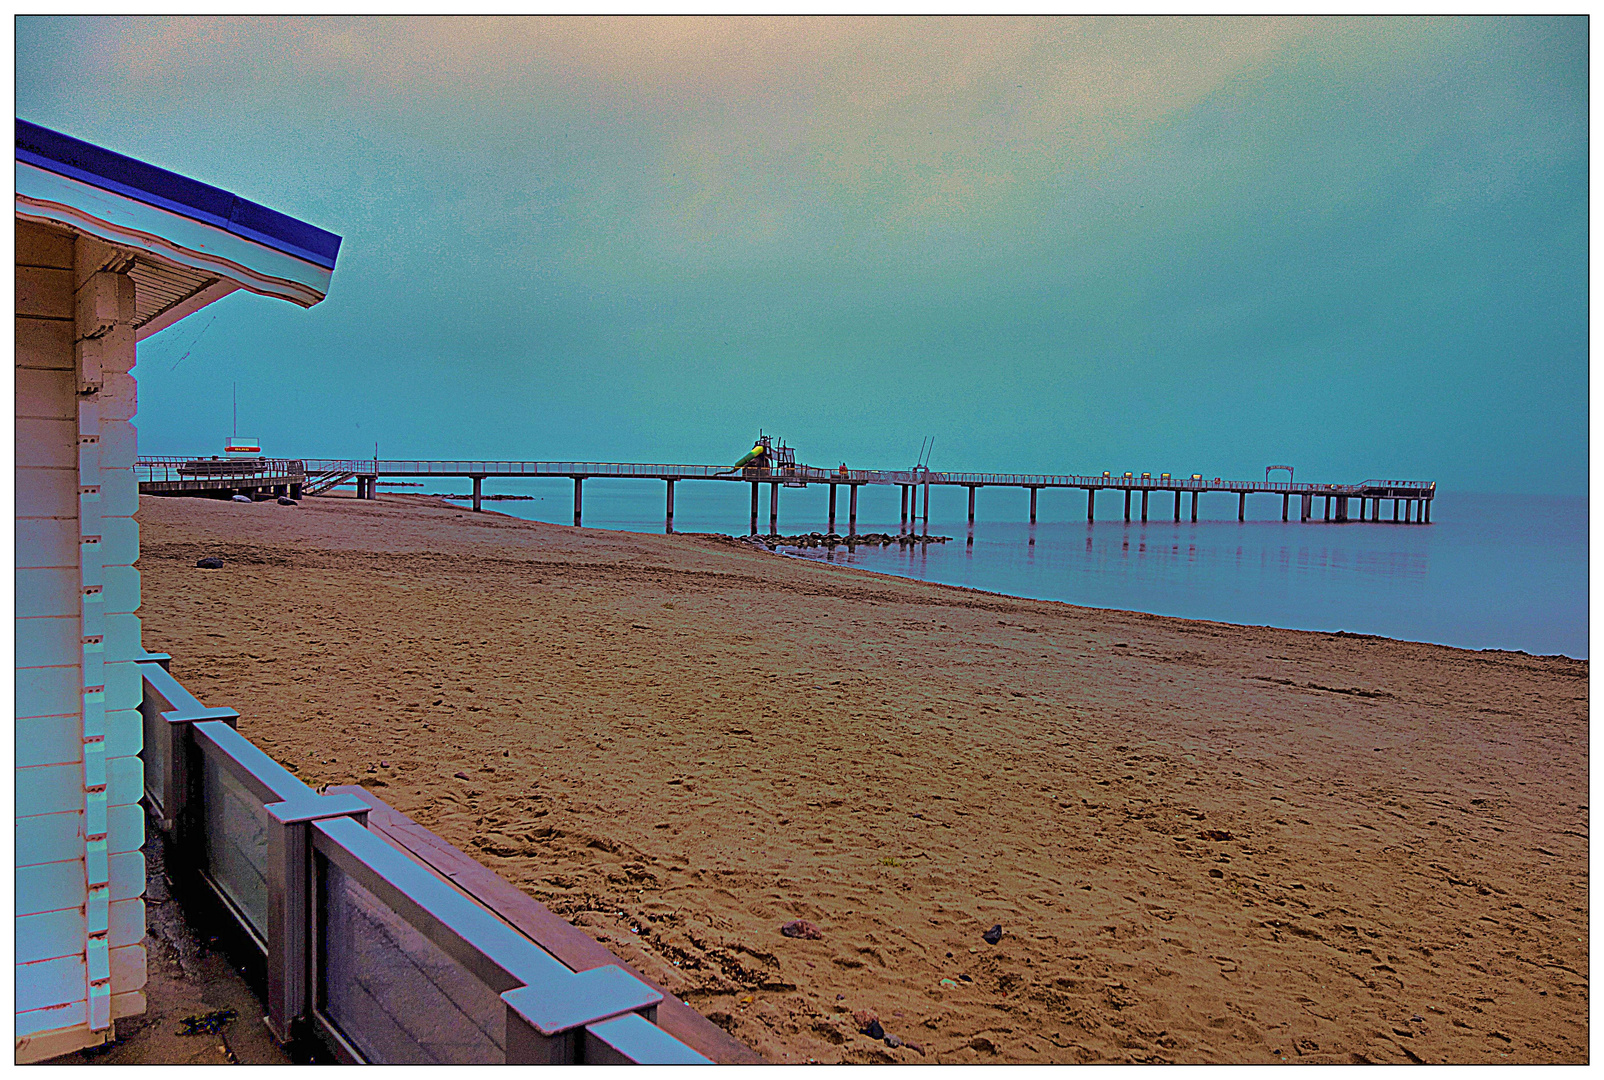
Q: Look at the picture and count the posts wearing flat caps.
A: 4